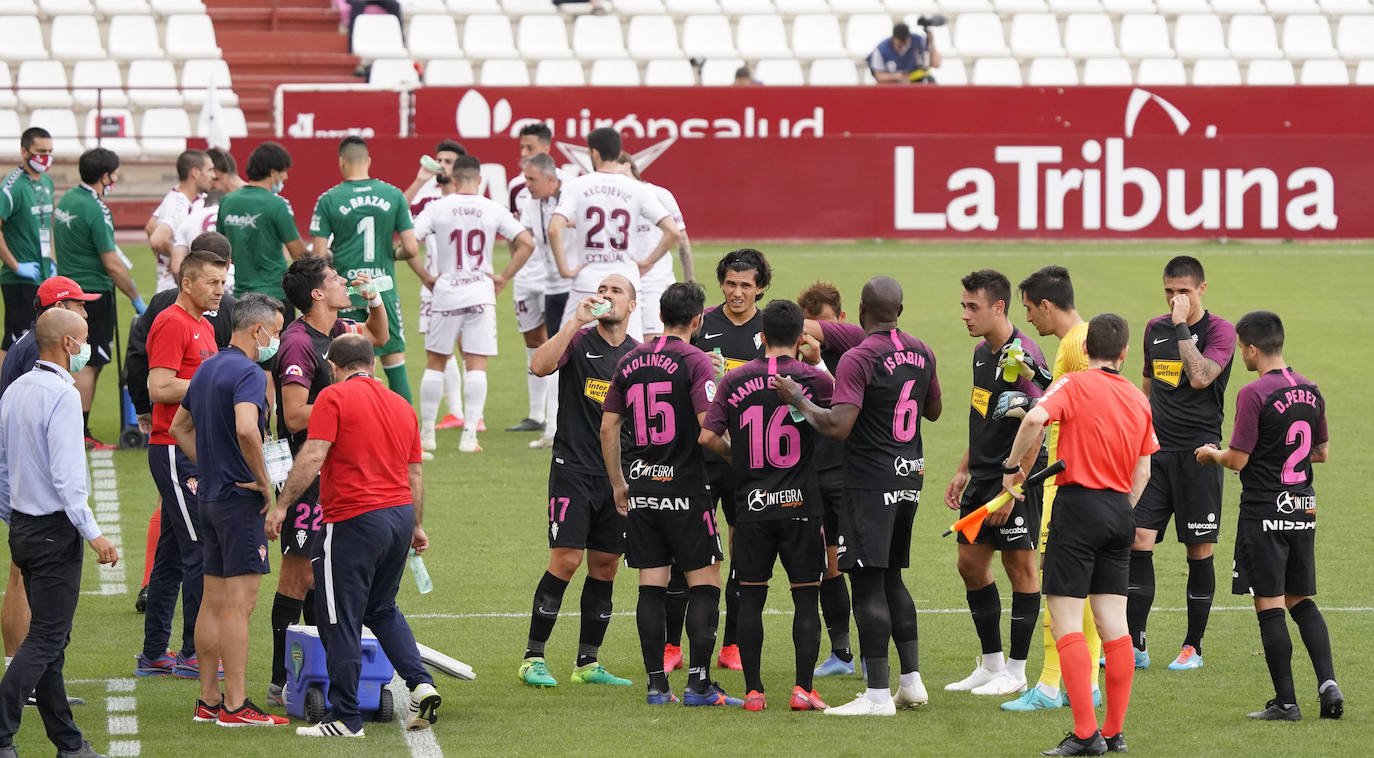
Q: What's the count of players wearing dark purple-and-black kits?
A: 10